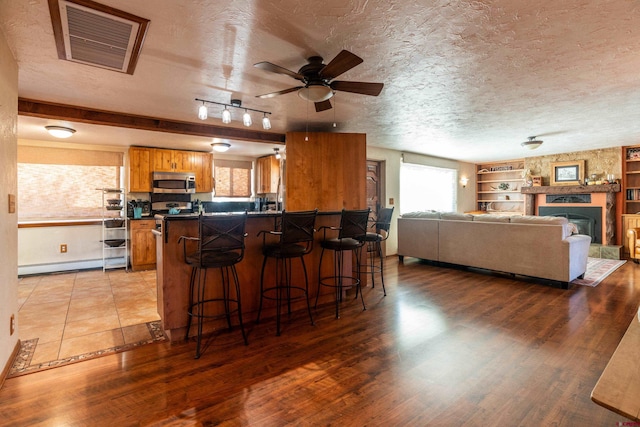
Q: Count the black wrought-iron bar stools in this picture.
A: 4